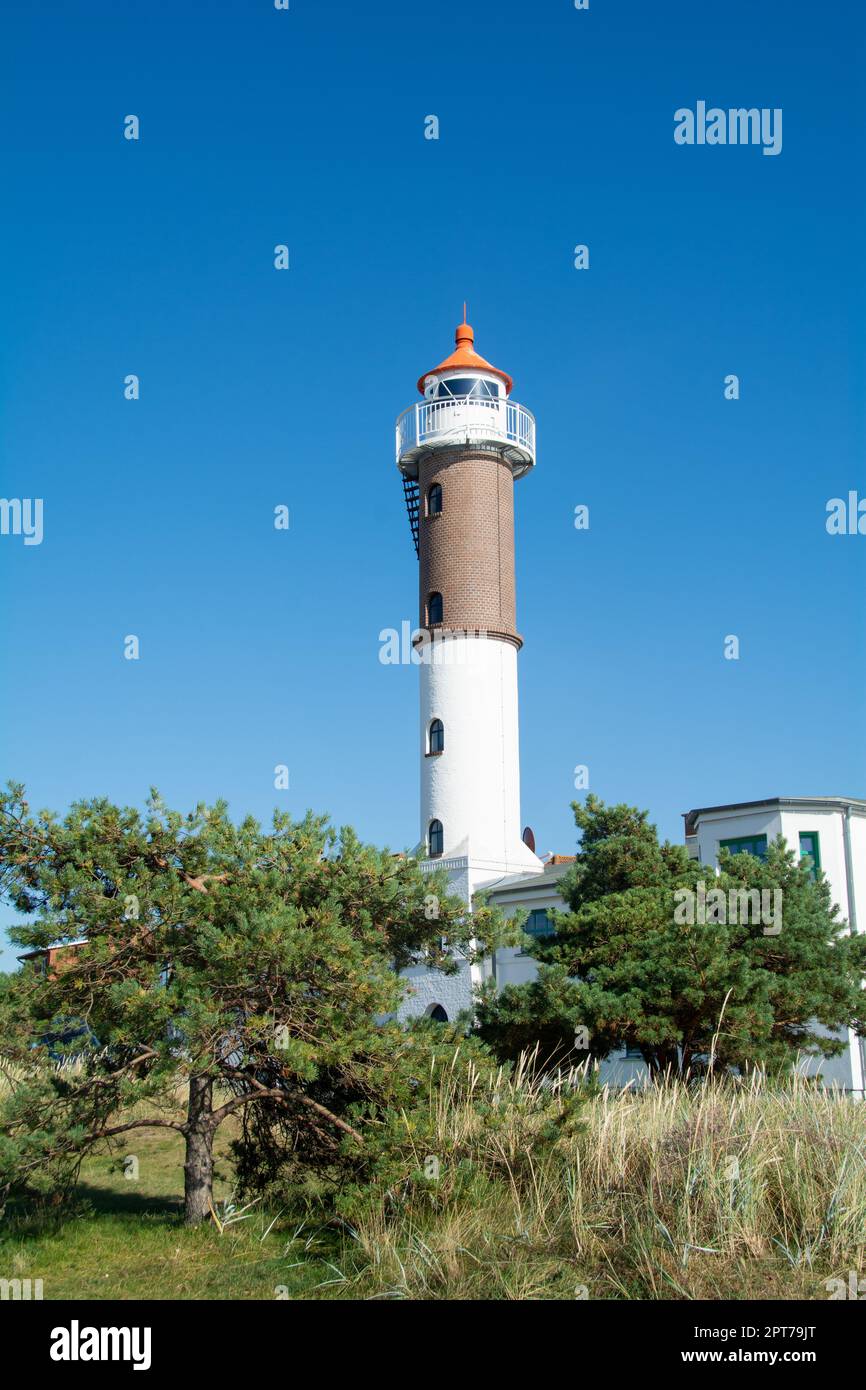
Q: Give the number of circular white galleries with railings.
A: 1